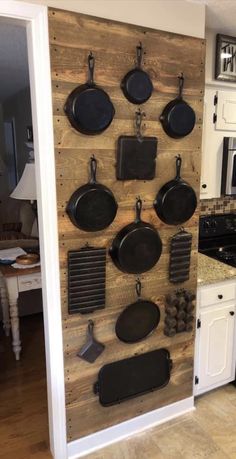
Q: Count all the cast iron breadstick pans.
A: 2